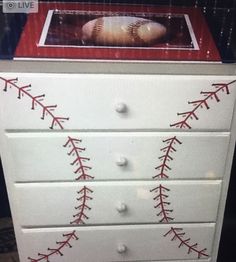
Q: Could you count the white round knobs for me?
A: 4